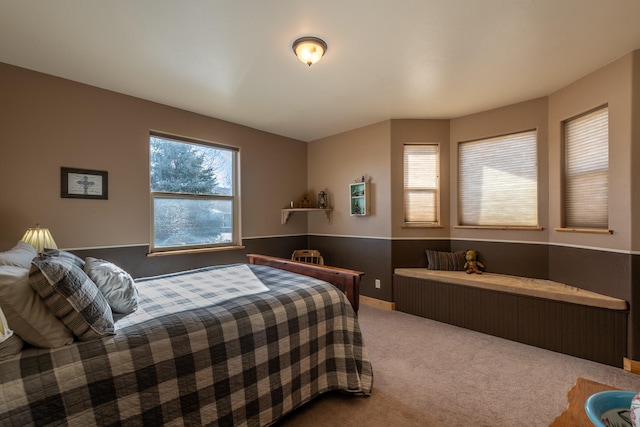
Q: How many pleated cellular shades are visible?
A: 3